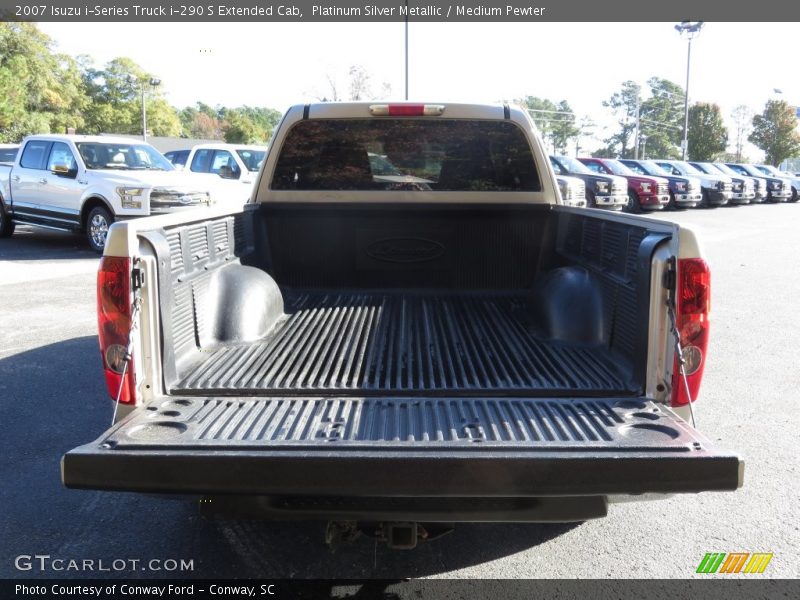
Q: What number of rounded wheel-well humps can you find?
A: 2